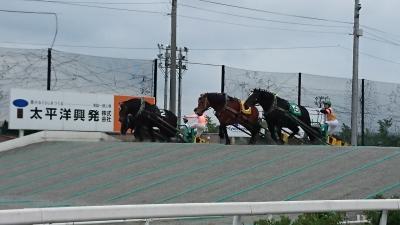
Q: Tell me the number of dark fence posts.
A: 5